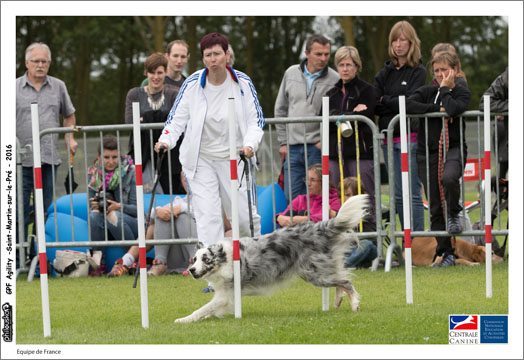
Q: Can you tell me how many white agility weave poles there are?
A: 6